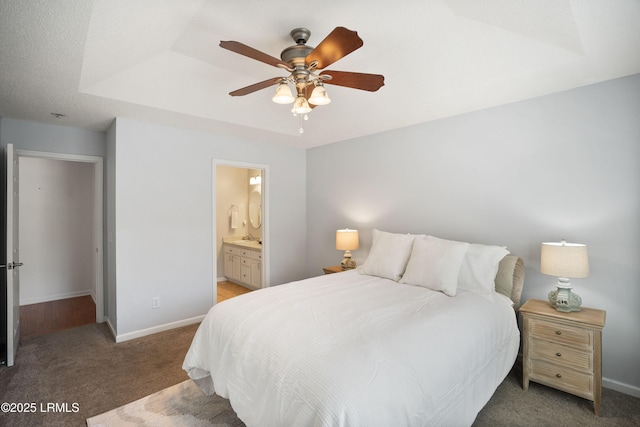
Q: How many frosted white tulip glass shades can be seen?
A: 3